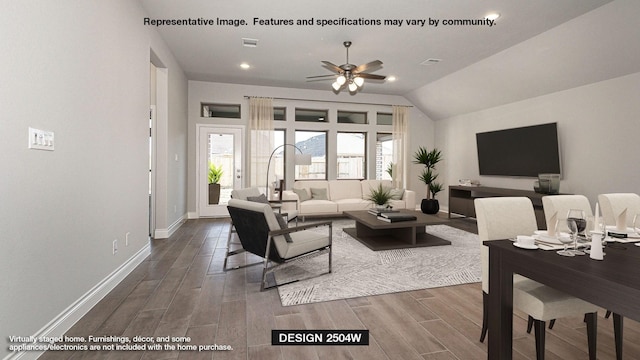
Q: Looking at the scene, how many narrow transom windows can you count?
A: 5